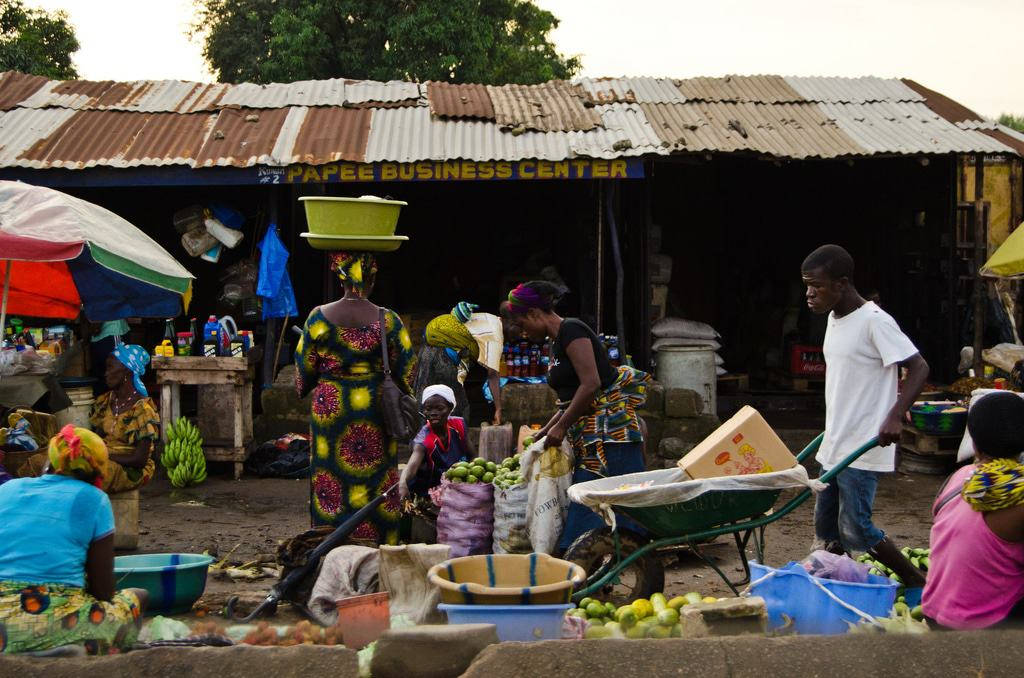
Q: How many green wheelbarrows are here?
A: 1